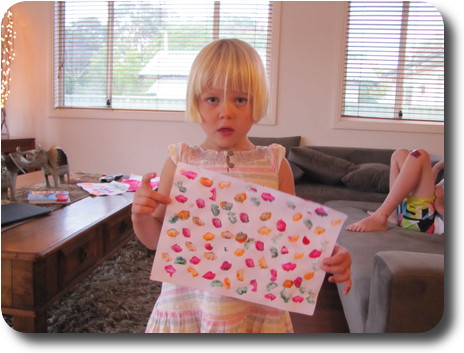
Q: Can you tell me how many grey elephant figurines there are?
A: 2